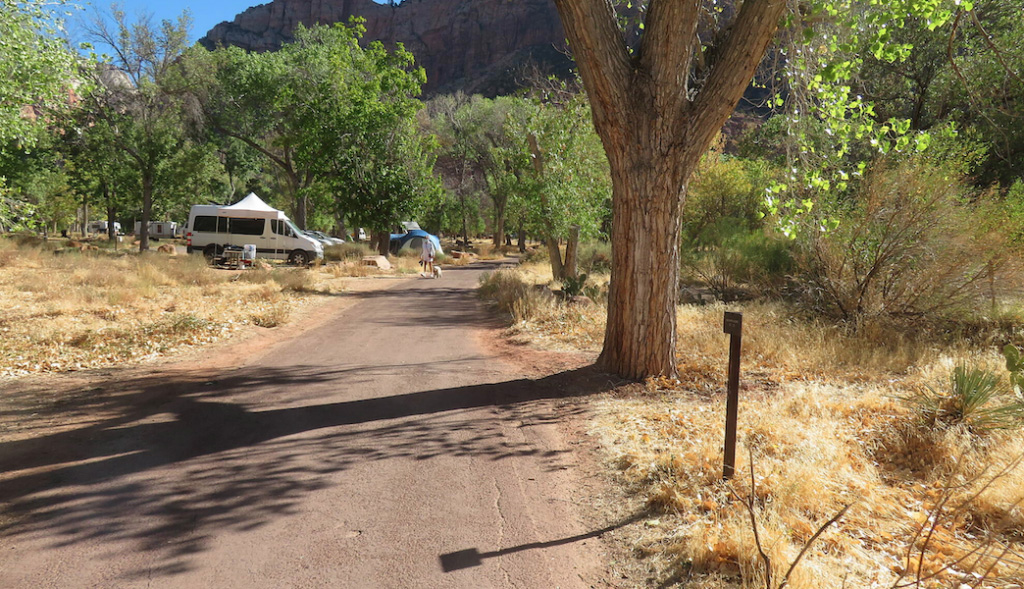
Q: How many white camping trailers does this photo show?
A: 2